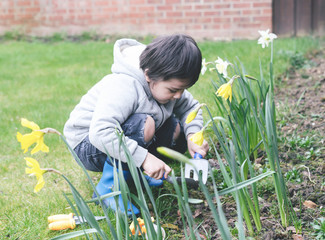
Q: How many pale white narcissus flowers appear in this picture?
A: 3